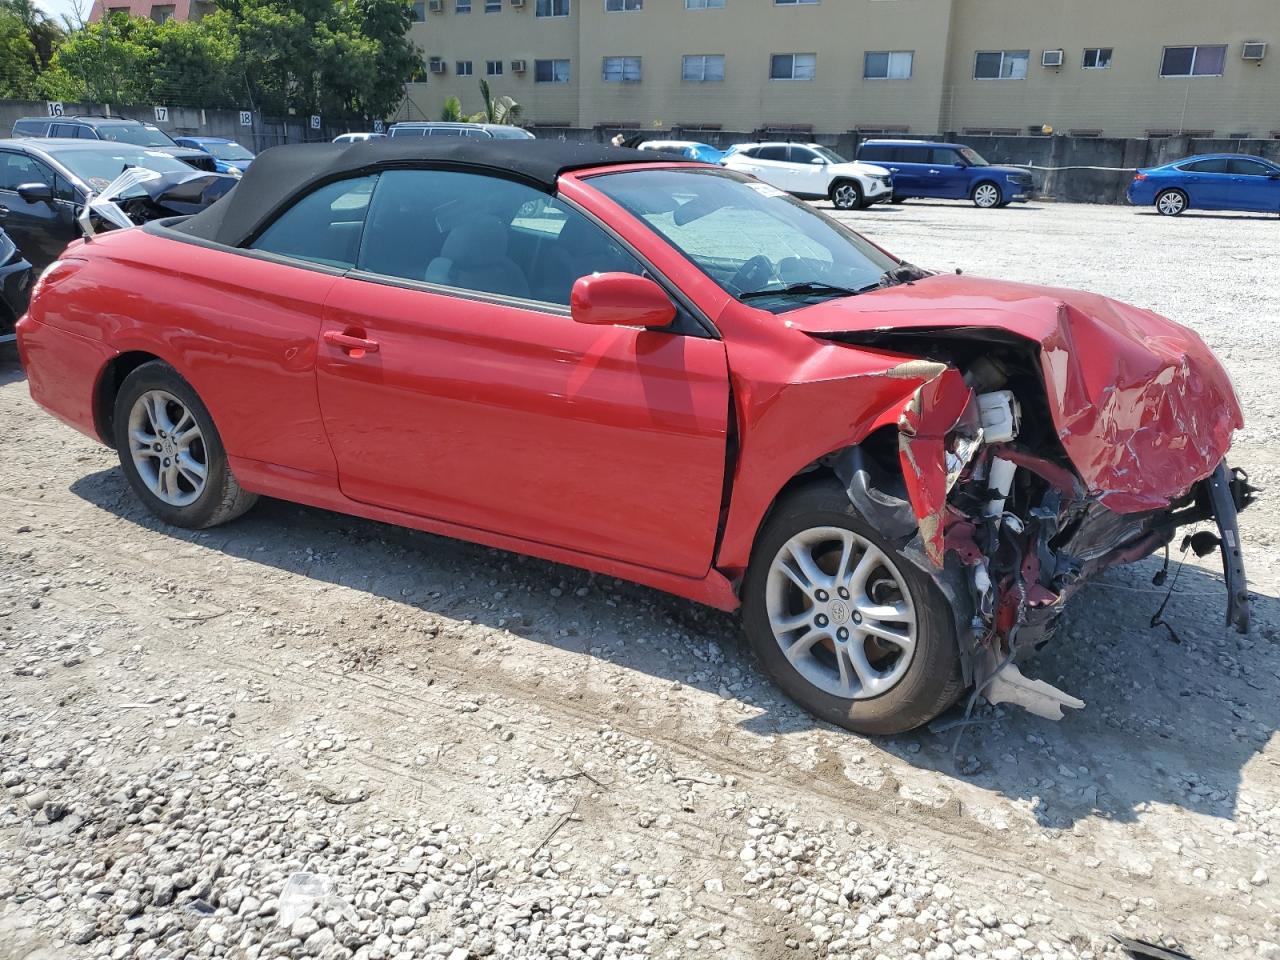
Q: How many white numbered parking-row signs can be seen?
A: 5